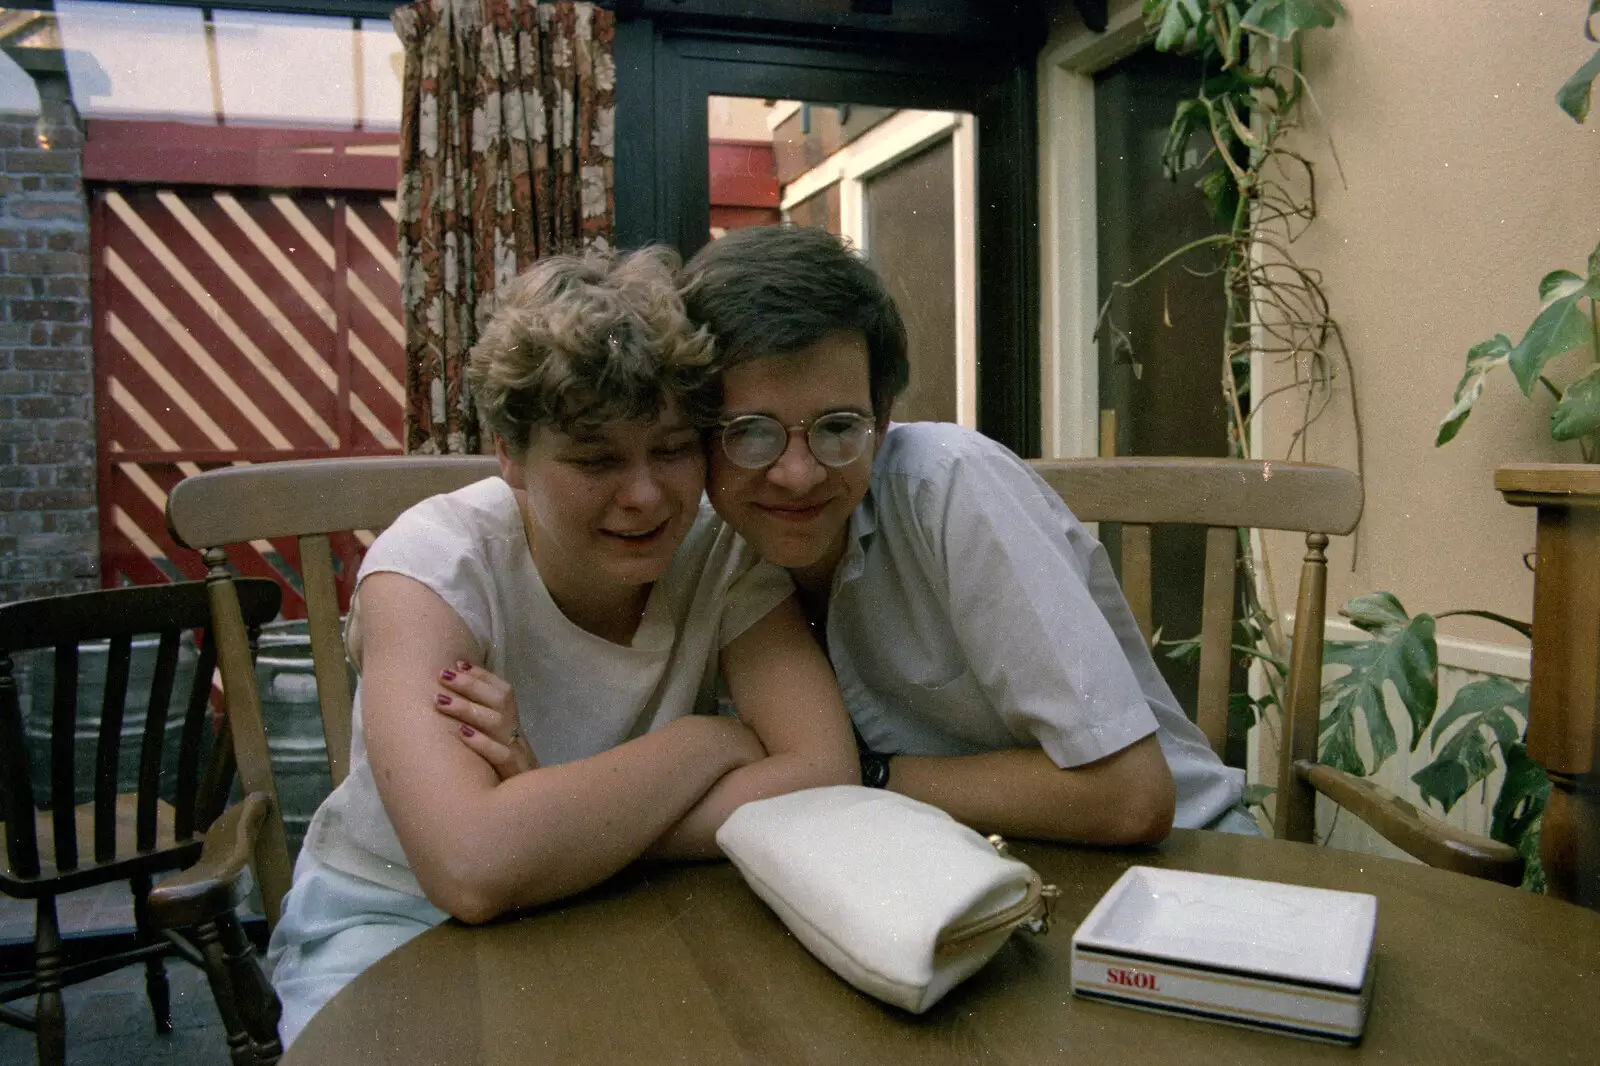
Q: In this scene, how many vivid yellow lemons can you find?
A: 0